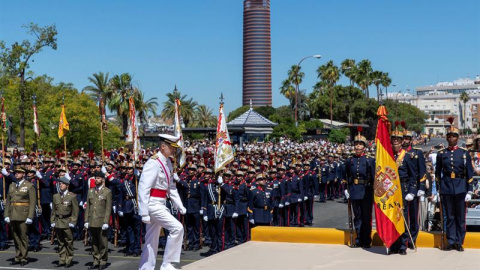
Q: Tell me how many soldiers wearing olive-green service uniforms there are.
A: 3